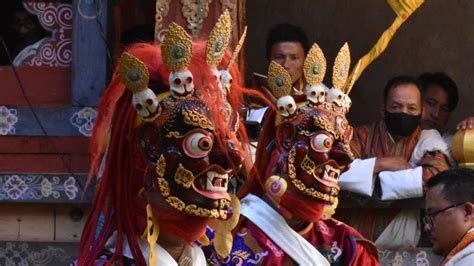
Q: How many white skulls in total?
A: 8